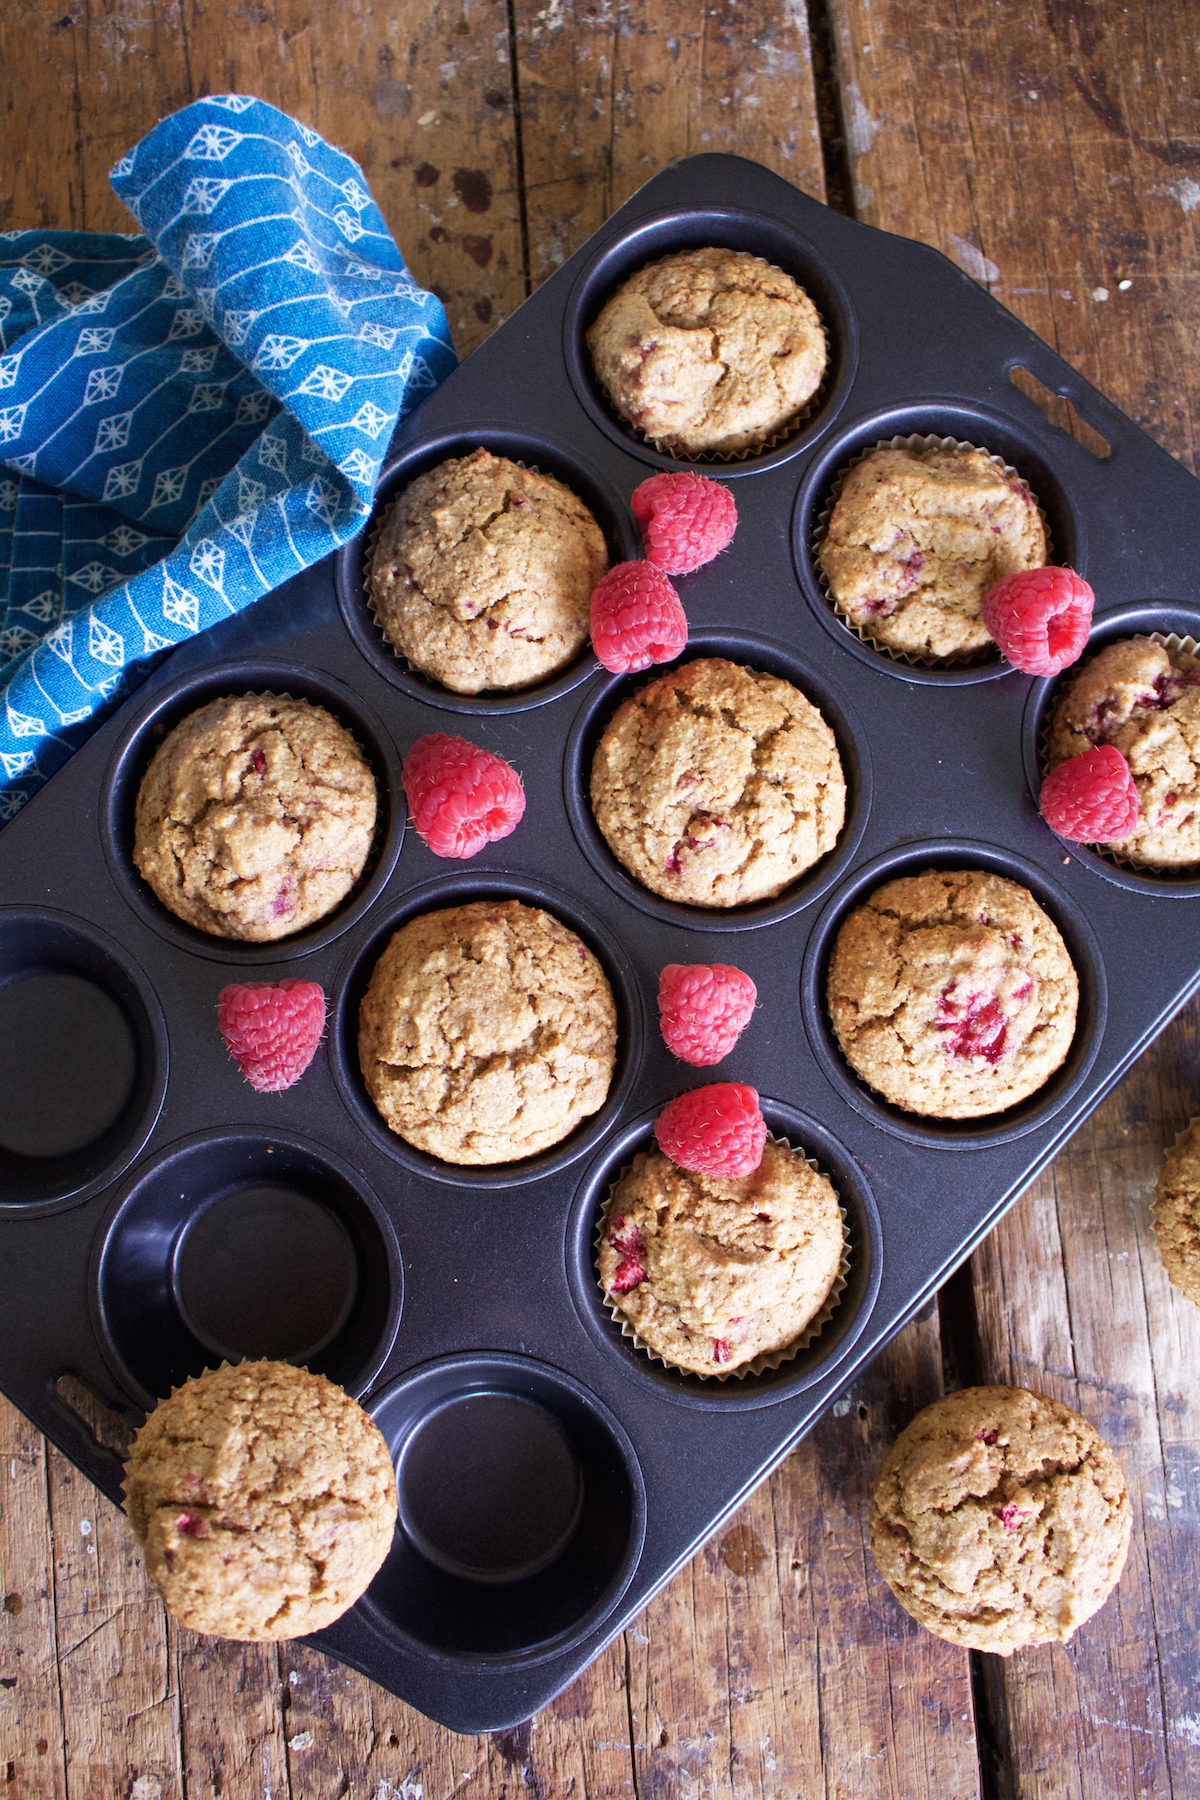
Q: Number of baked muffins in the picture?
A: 12